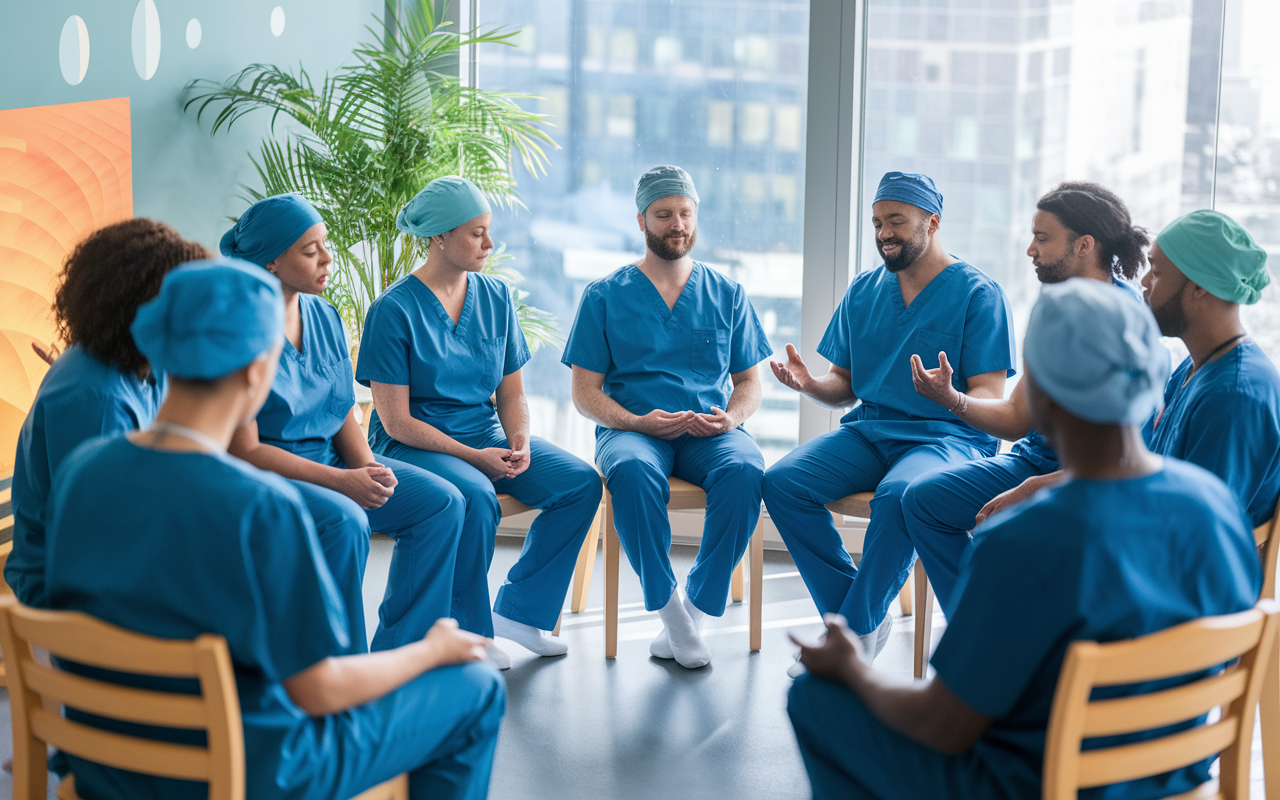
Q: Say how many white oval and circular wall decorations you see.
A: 4